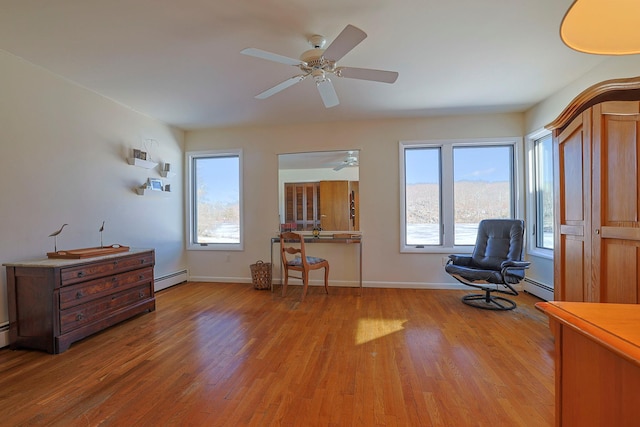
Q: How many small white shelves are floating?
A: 3